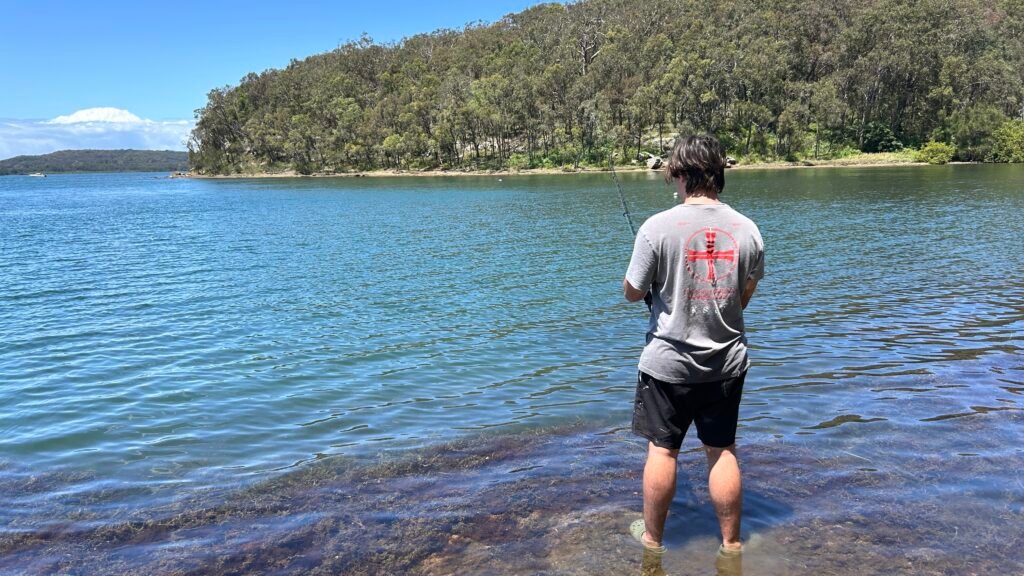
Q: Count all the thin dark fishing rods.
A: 1